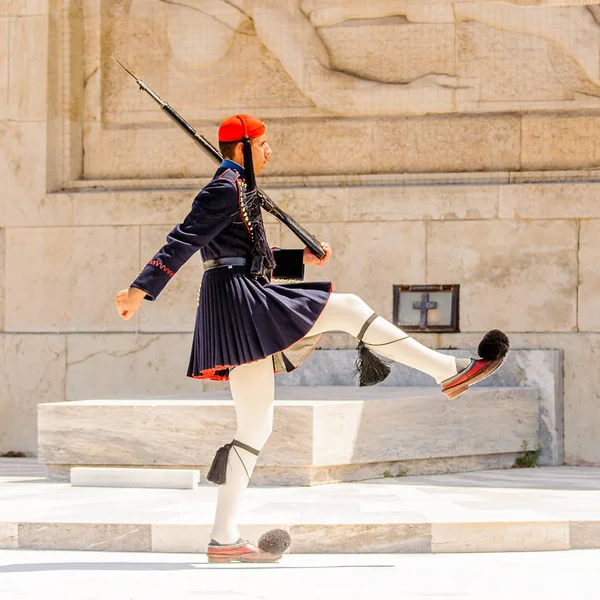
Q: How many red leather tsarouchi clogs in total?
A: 2